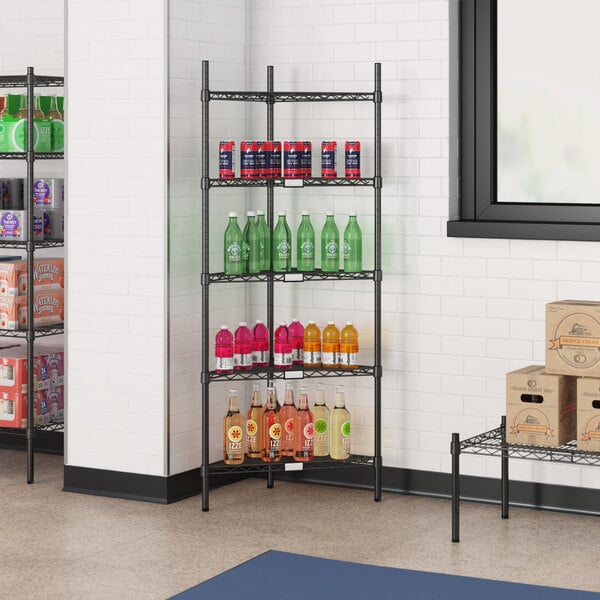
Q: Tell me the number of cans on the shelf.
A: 8